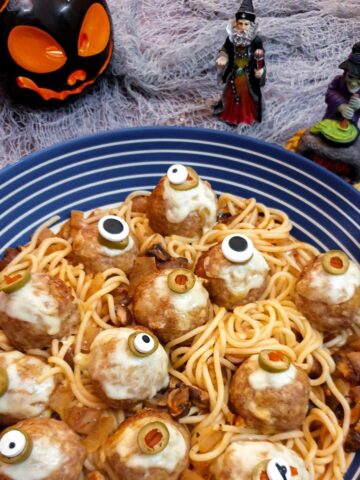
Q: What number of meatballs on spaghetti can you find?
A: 12